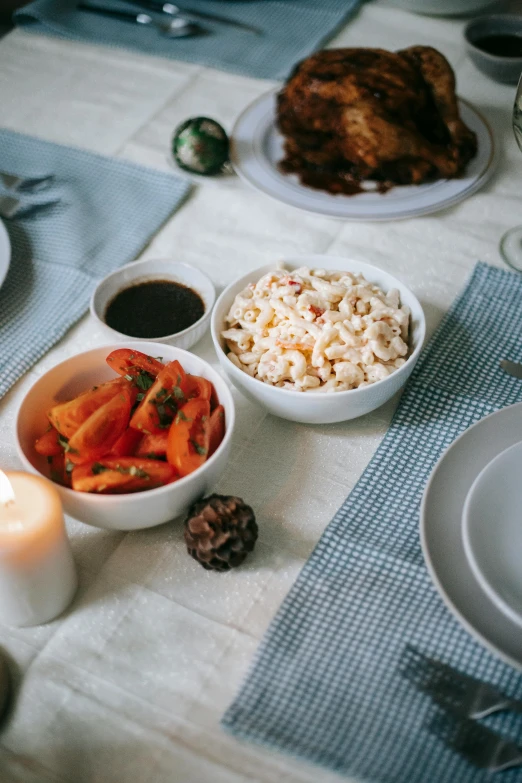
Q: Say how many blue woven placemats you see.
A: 3